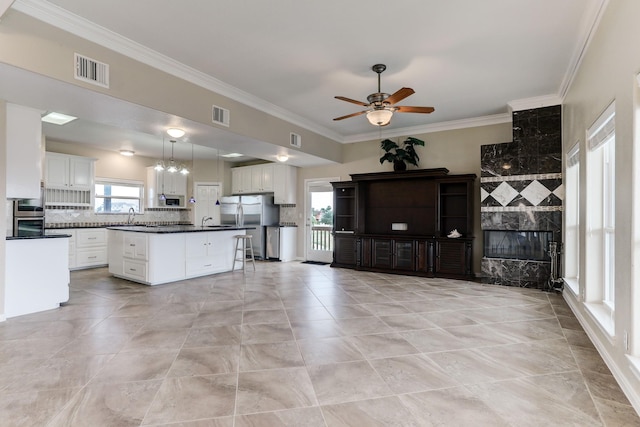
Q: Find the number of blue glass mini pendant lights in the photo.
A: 3